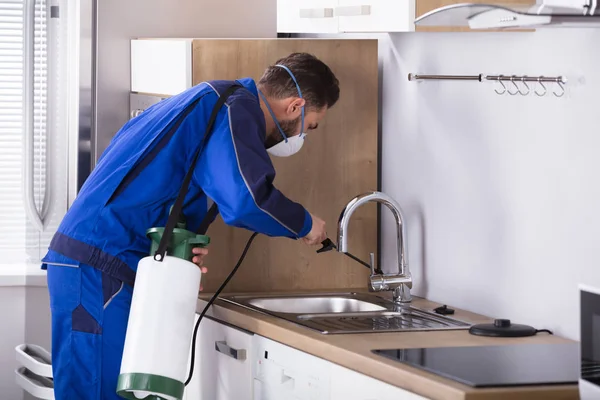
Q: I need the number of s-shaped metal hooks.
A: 5